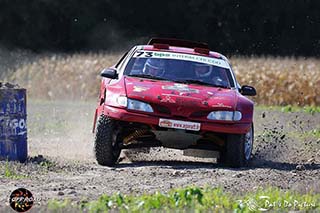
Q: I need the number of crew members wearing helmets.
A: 2